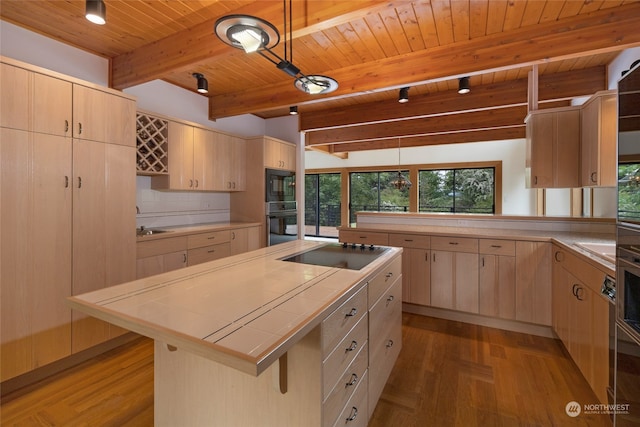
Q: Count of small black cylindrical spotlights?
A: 5